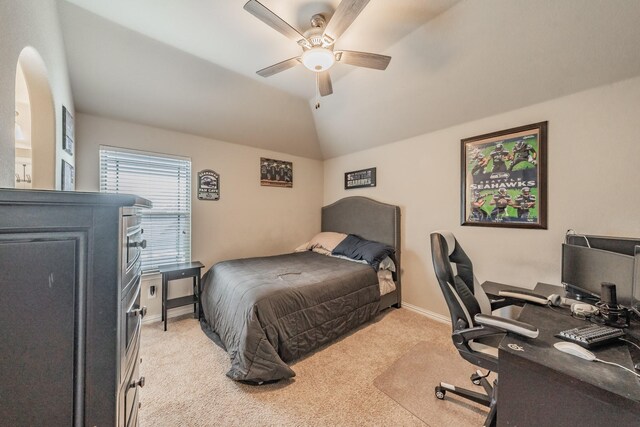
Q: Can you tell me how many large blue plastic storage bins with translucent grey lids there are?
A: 0